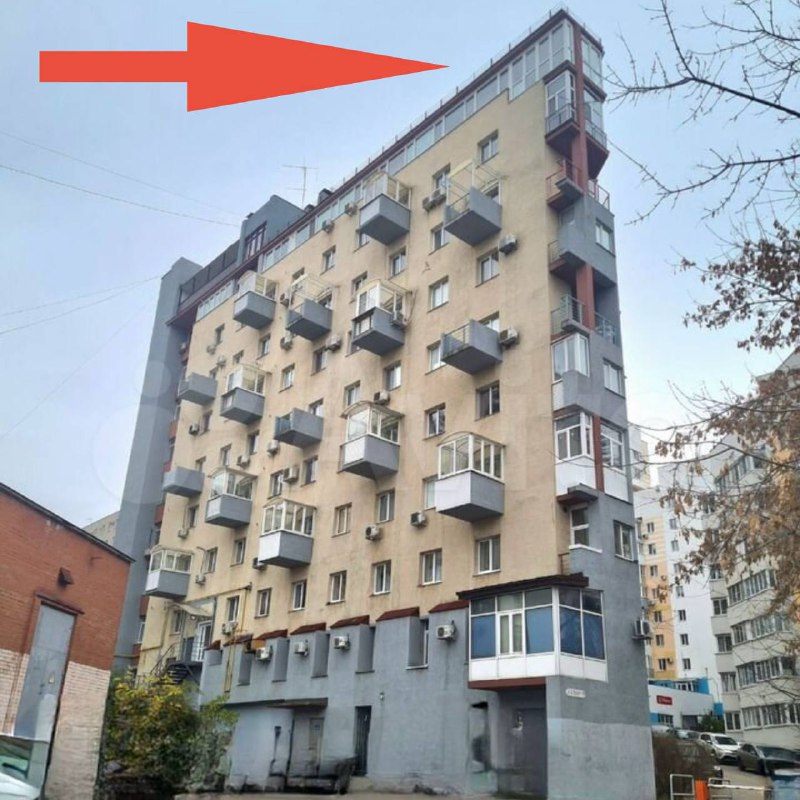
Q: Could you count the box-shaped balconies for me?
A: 15